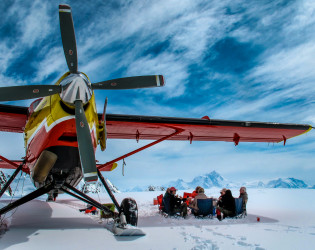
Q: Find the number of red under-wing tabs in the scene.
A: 4